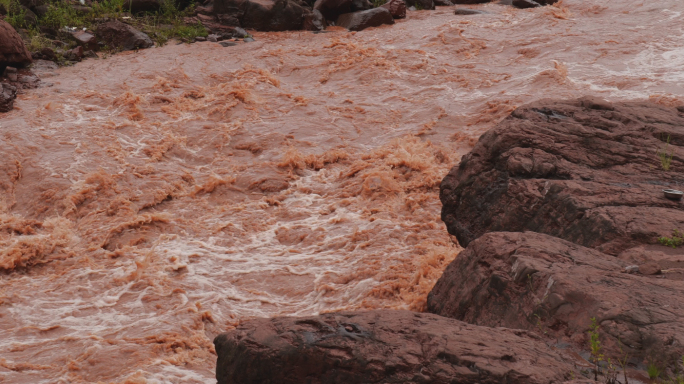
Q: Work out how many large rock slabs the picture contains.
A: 3